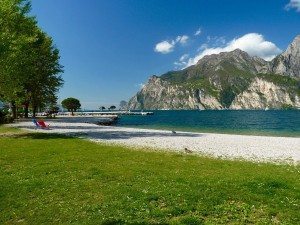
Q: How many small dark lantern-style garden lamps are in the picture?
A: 0